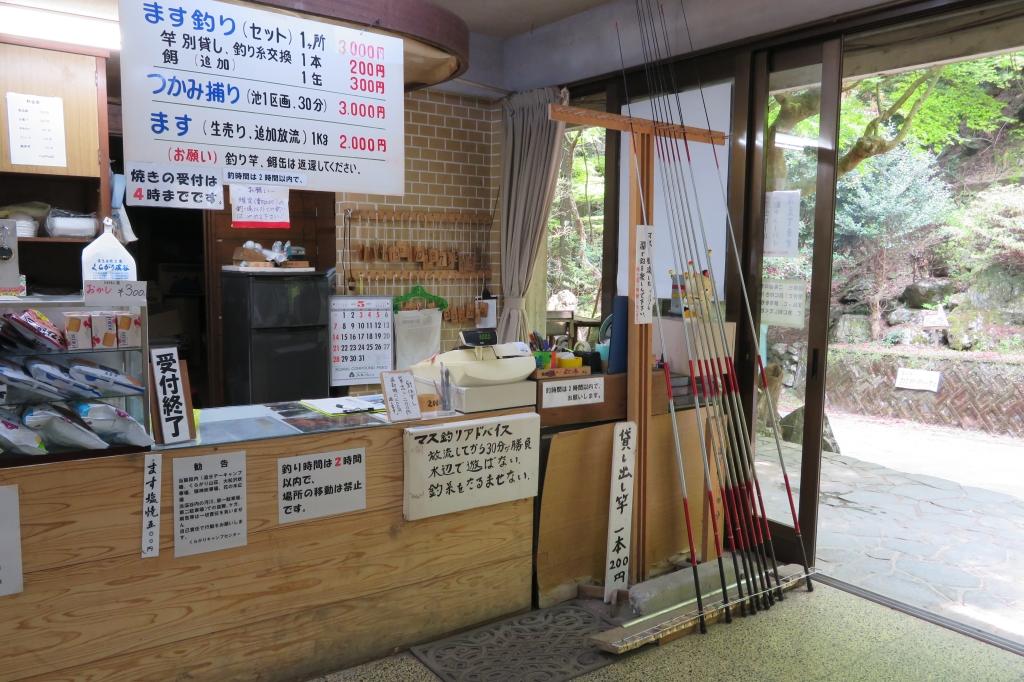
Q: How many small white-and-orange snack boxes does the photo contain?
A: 3